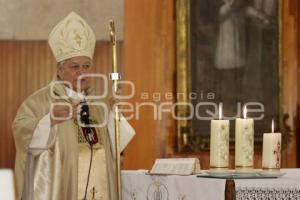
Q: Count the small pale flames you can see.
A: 3